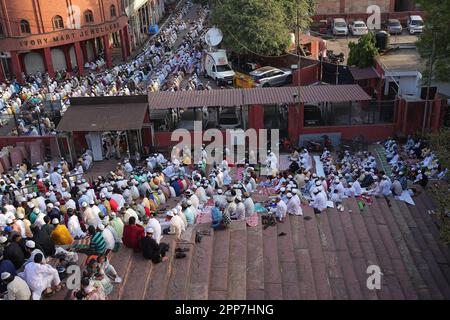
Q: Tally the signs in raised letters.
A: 1